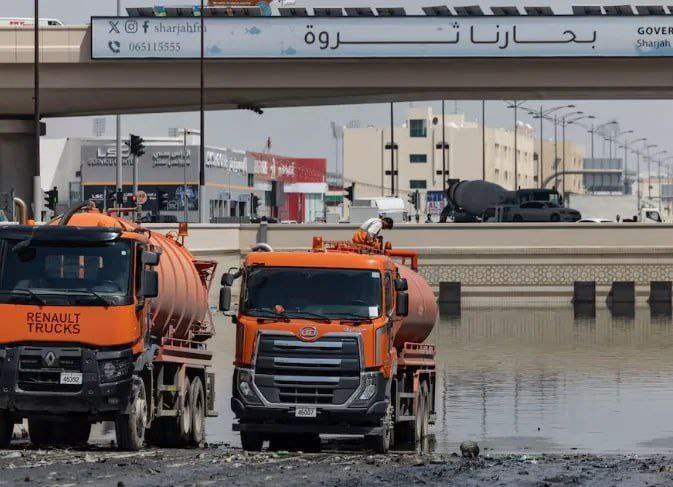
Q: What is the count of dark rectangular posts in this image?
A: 4